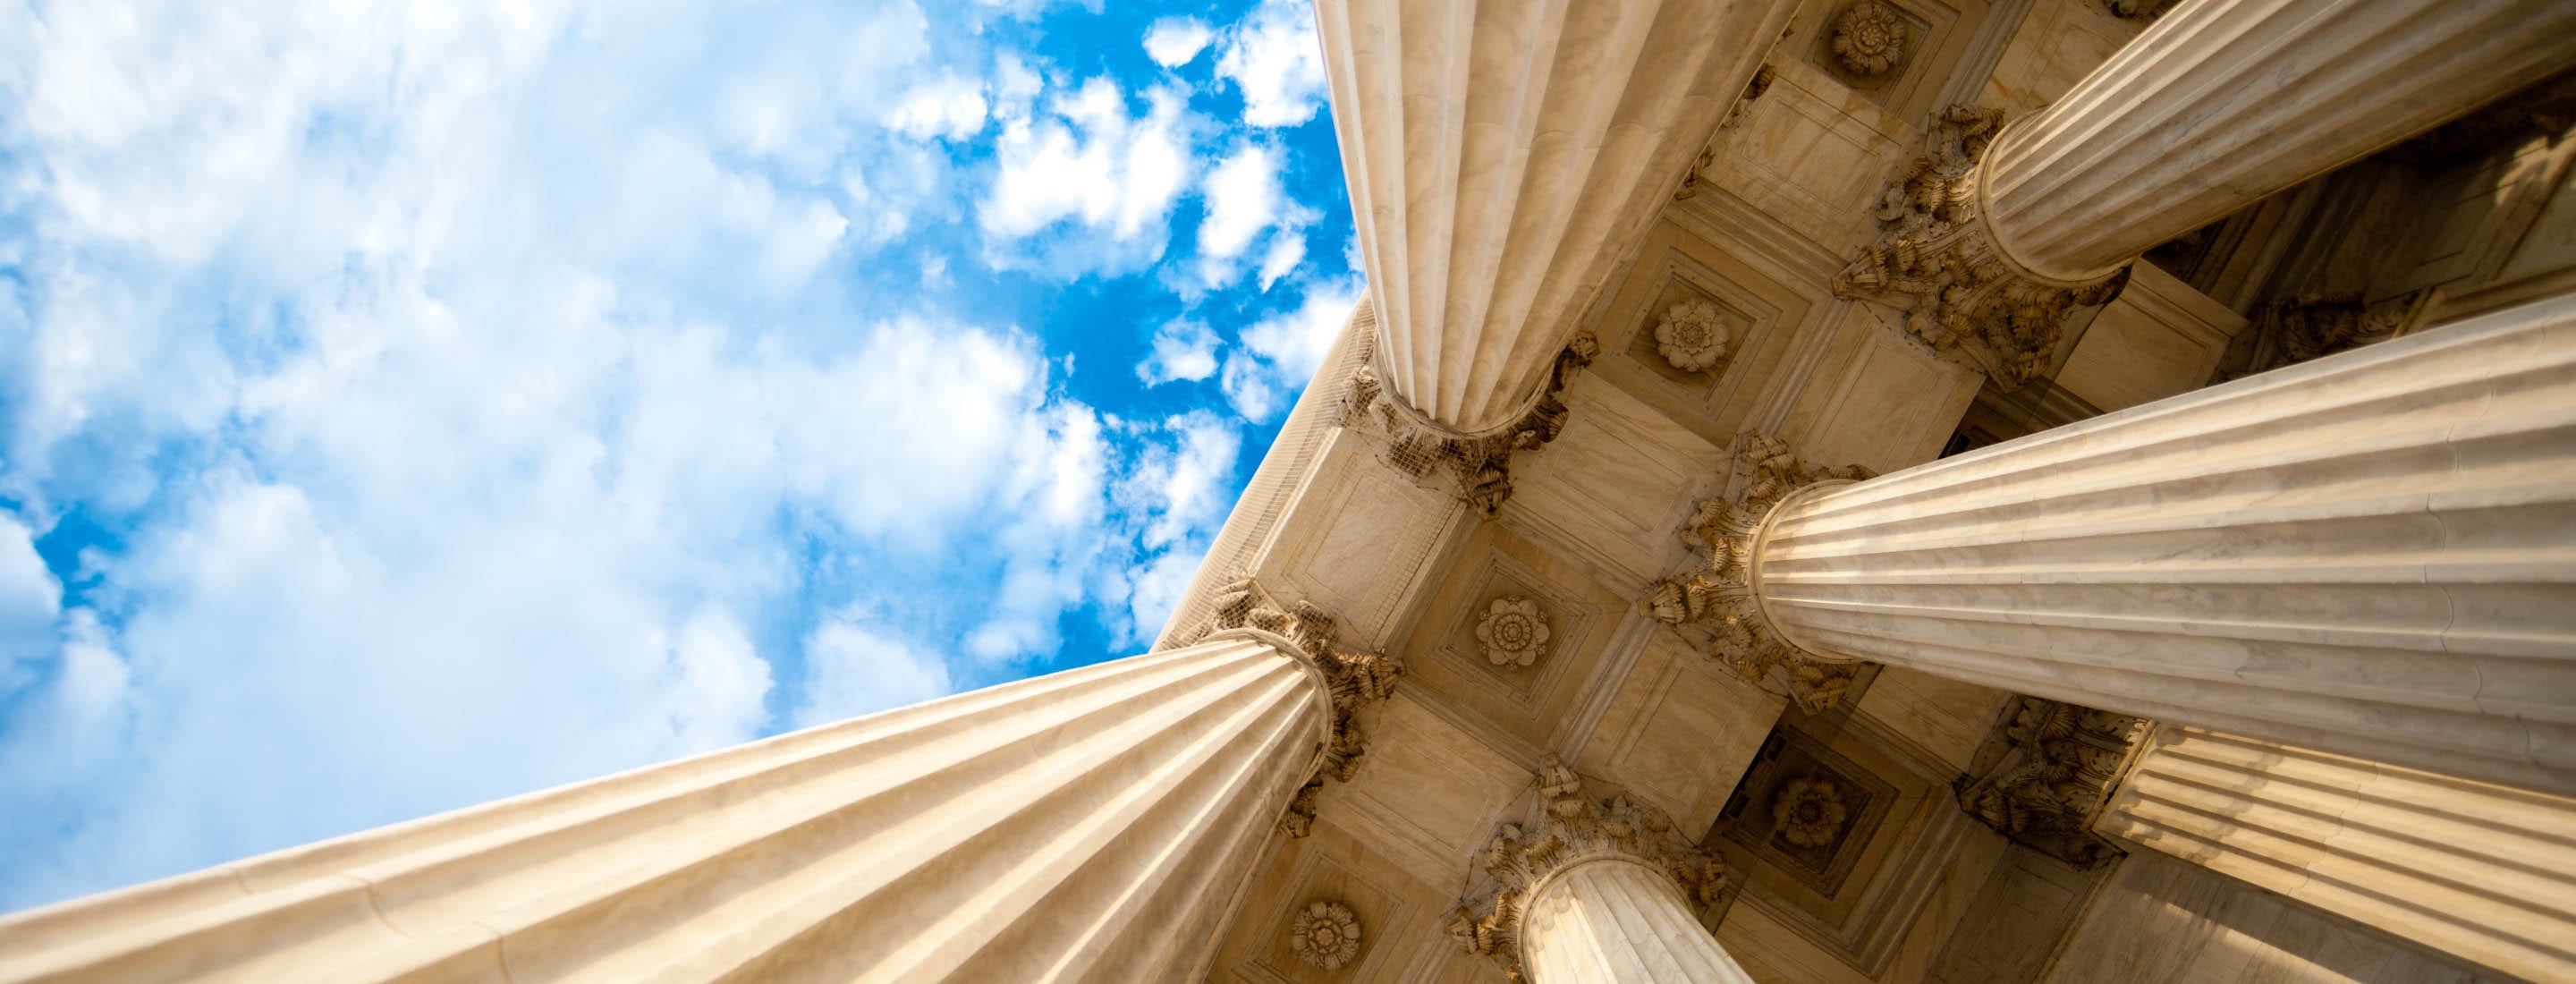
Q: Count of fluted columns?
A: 6